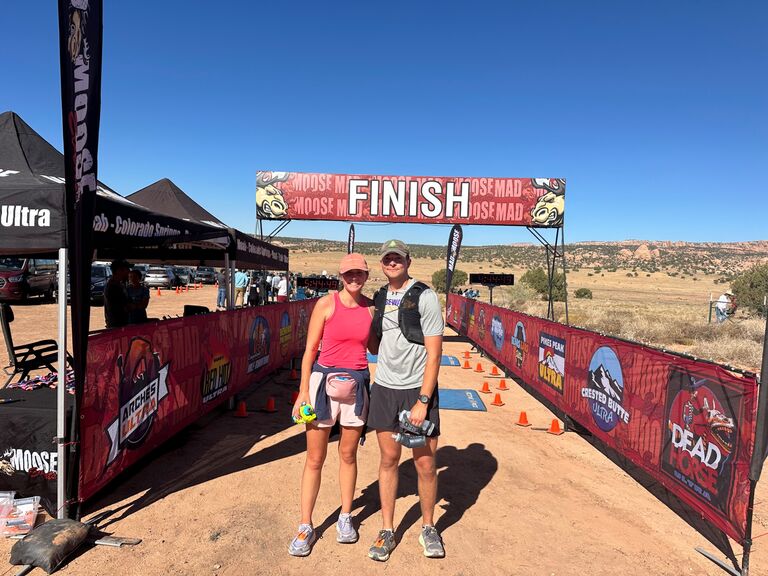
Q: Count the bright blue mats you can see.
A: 2